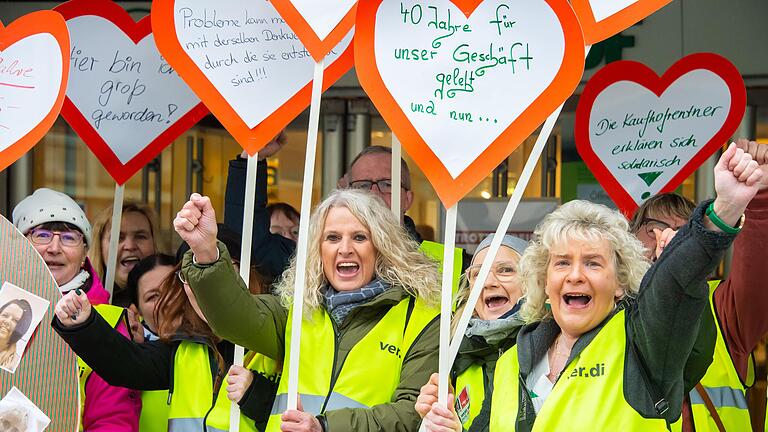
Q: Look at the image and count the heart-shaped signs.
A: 7